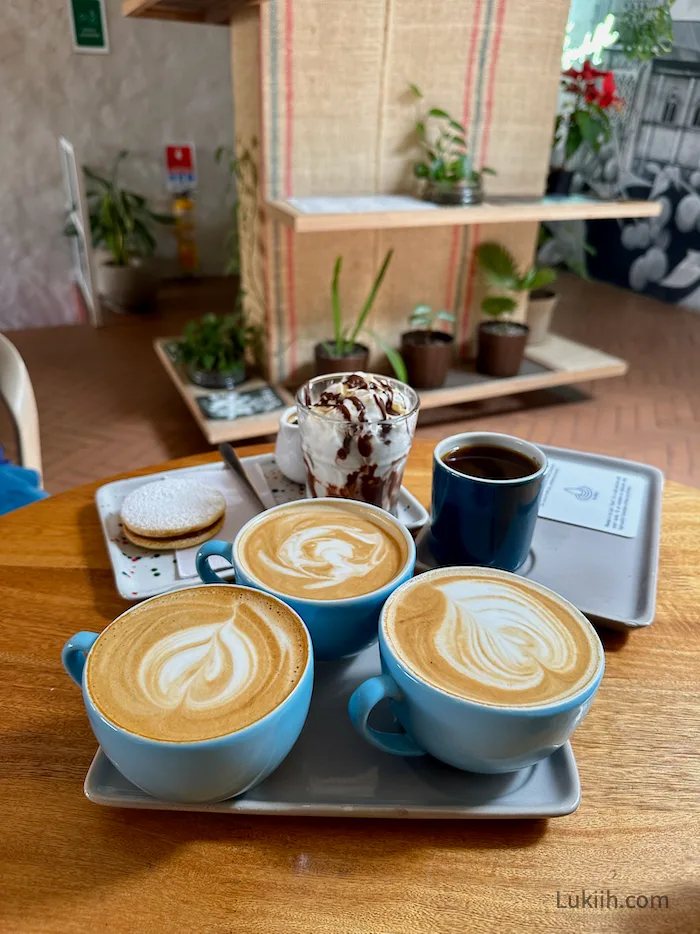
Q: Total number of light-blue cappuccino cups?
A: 3